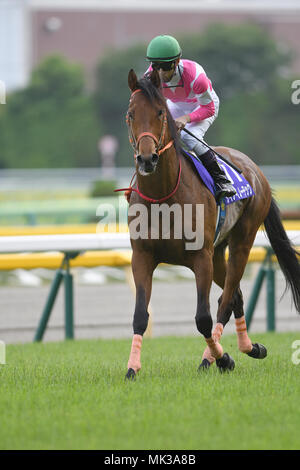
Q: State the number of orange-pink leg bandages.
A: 4